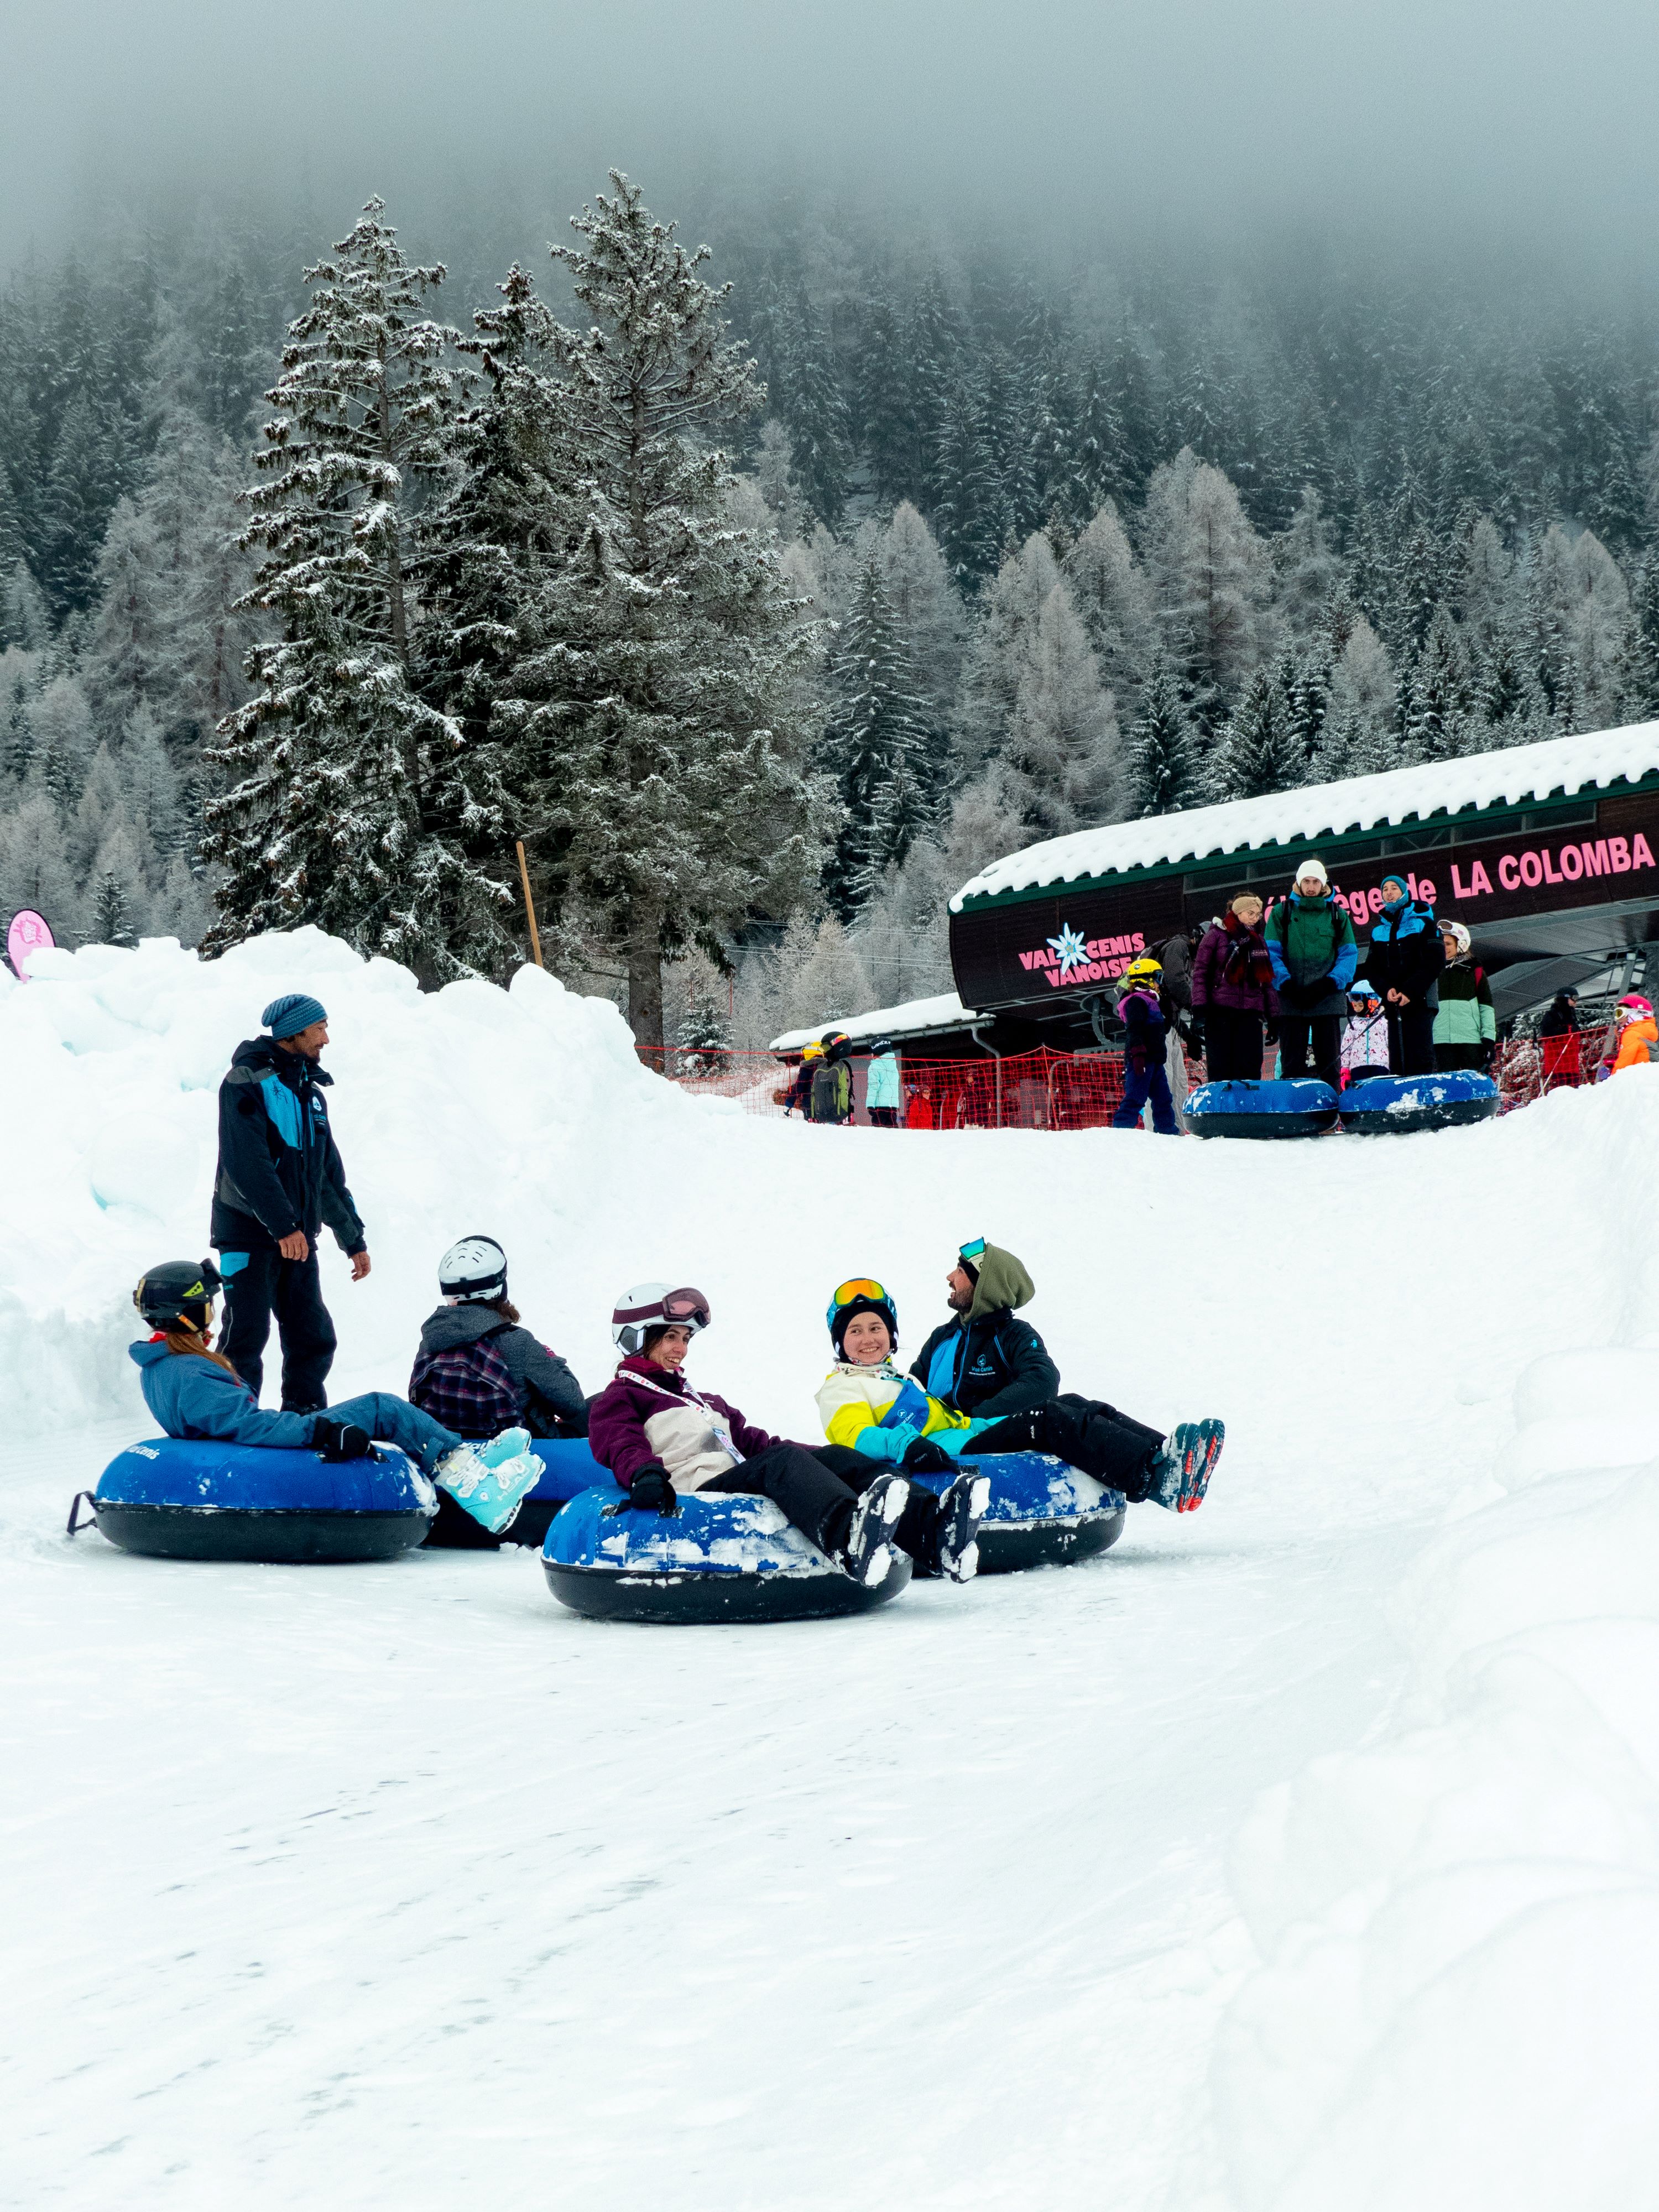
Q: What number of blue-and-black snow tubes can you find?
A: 6